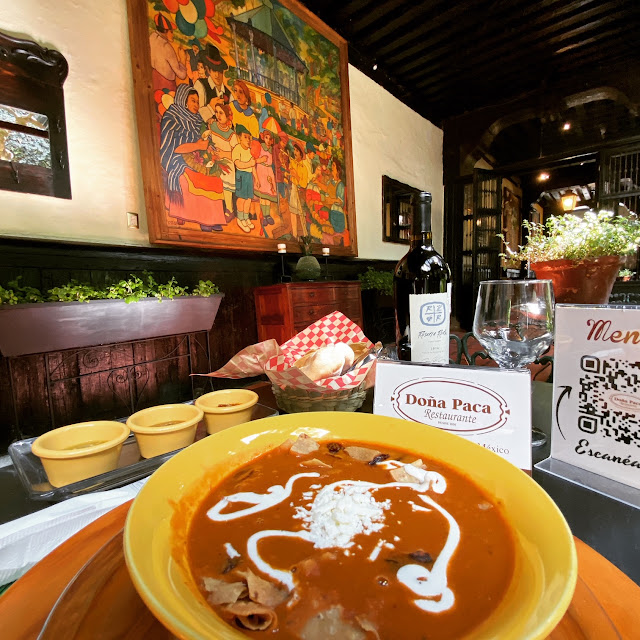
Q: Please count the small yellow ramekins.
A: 3